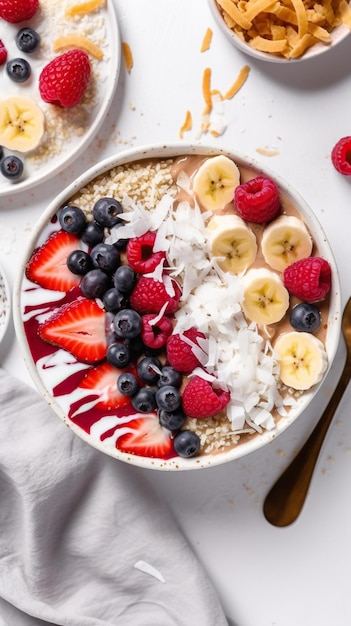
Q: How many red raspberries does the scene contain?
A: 11